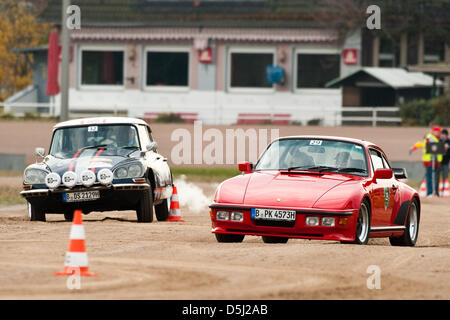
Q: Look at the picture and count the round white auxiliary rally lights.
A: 4